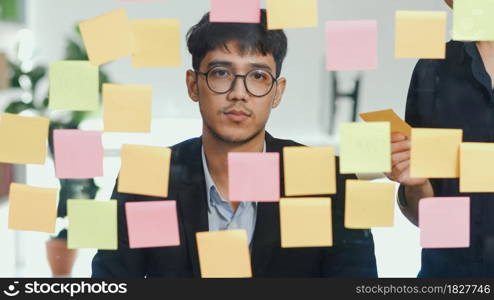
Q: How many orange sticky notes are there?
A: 15